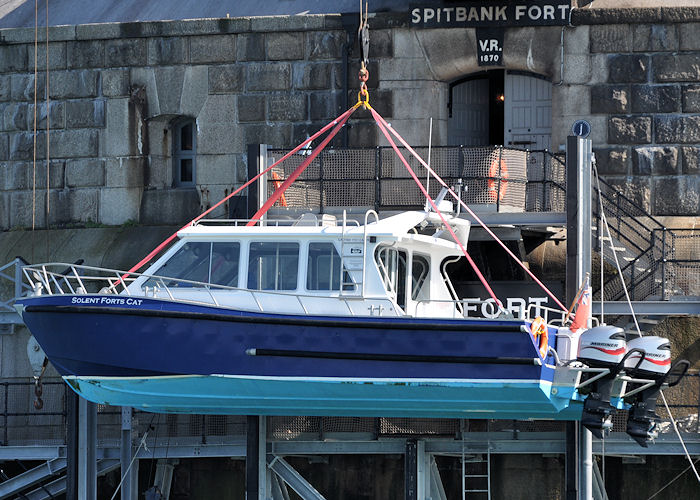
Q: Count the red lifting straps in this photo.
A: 4